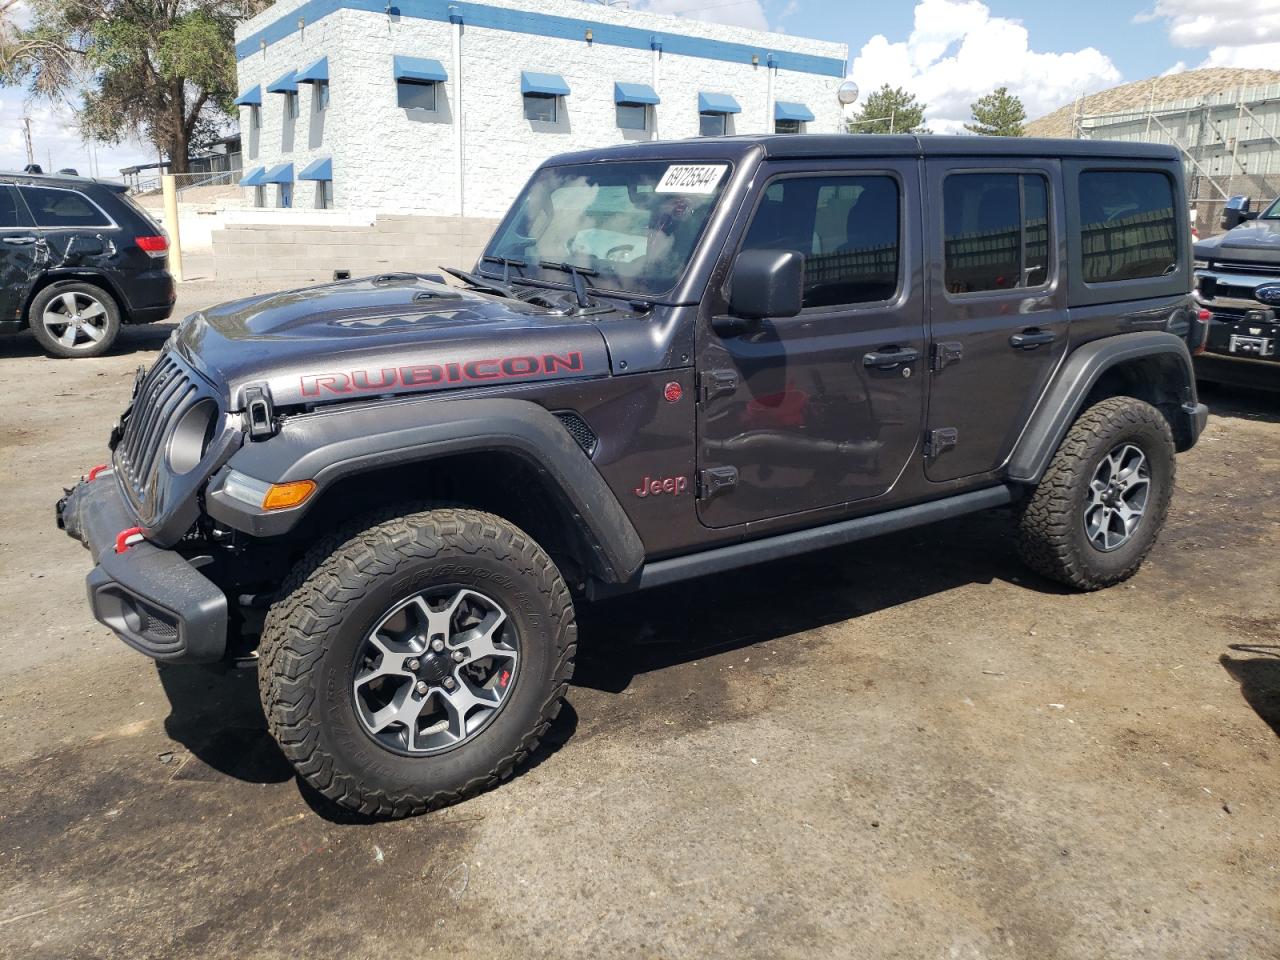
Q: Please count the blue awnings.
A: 11